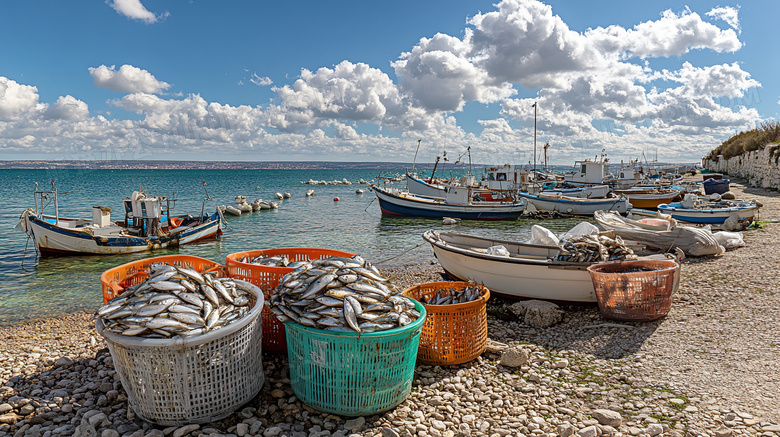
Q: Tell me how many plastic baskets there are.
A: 6